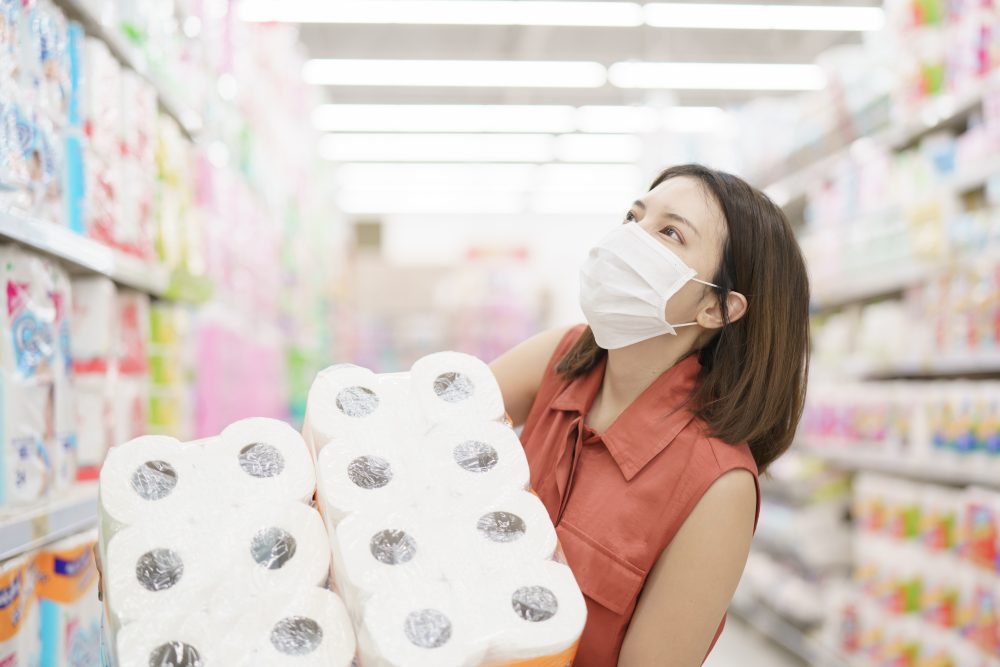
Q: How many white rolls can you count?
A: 14